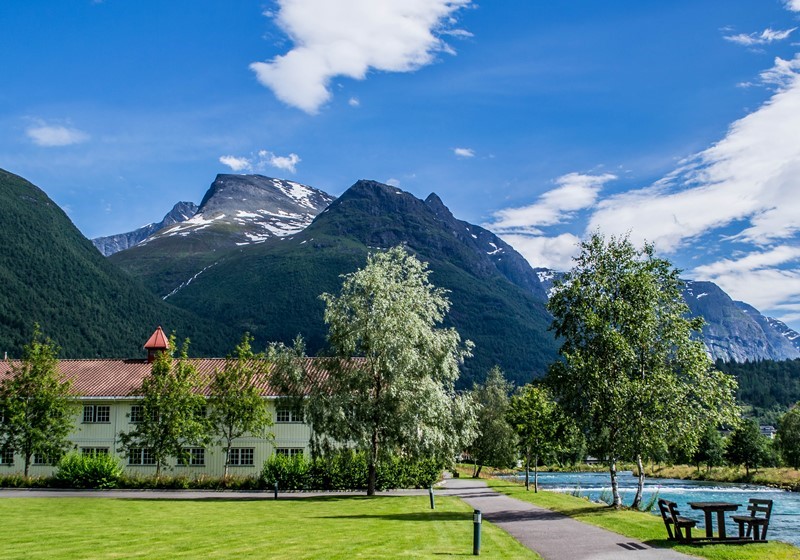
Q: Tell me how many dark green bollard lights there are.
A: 3